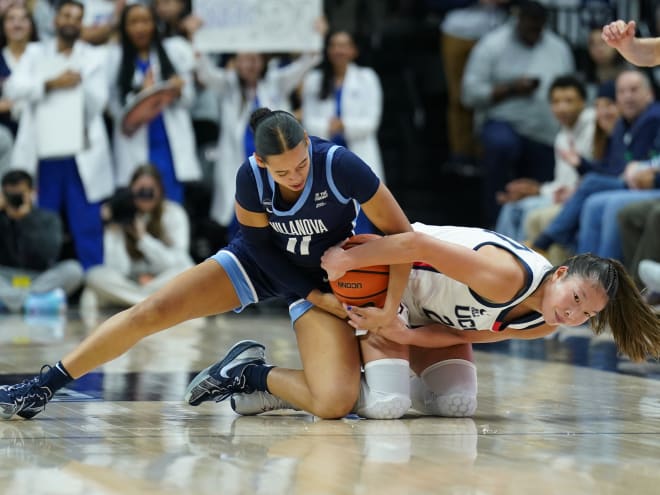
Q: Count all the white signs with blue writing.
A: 1